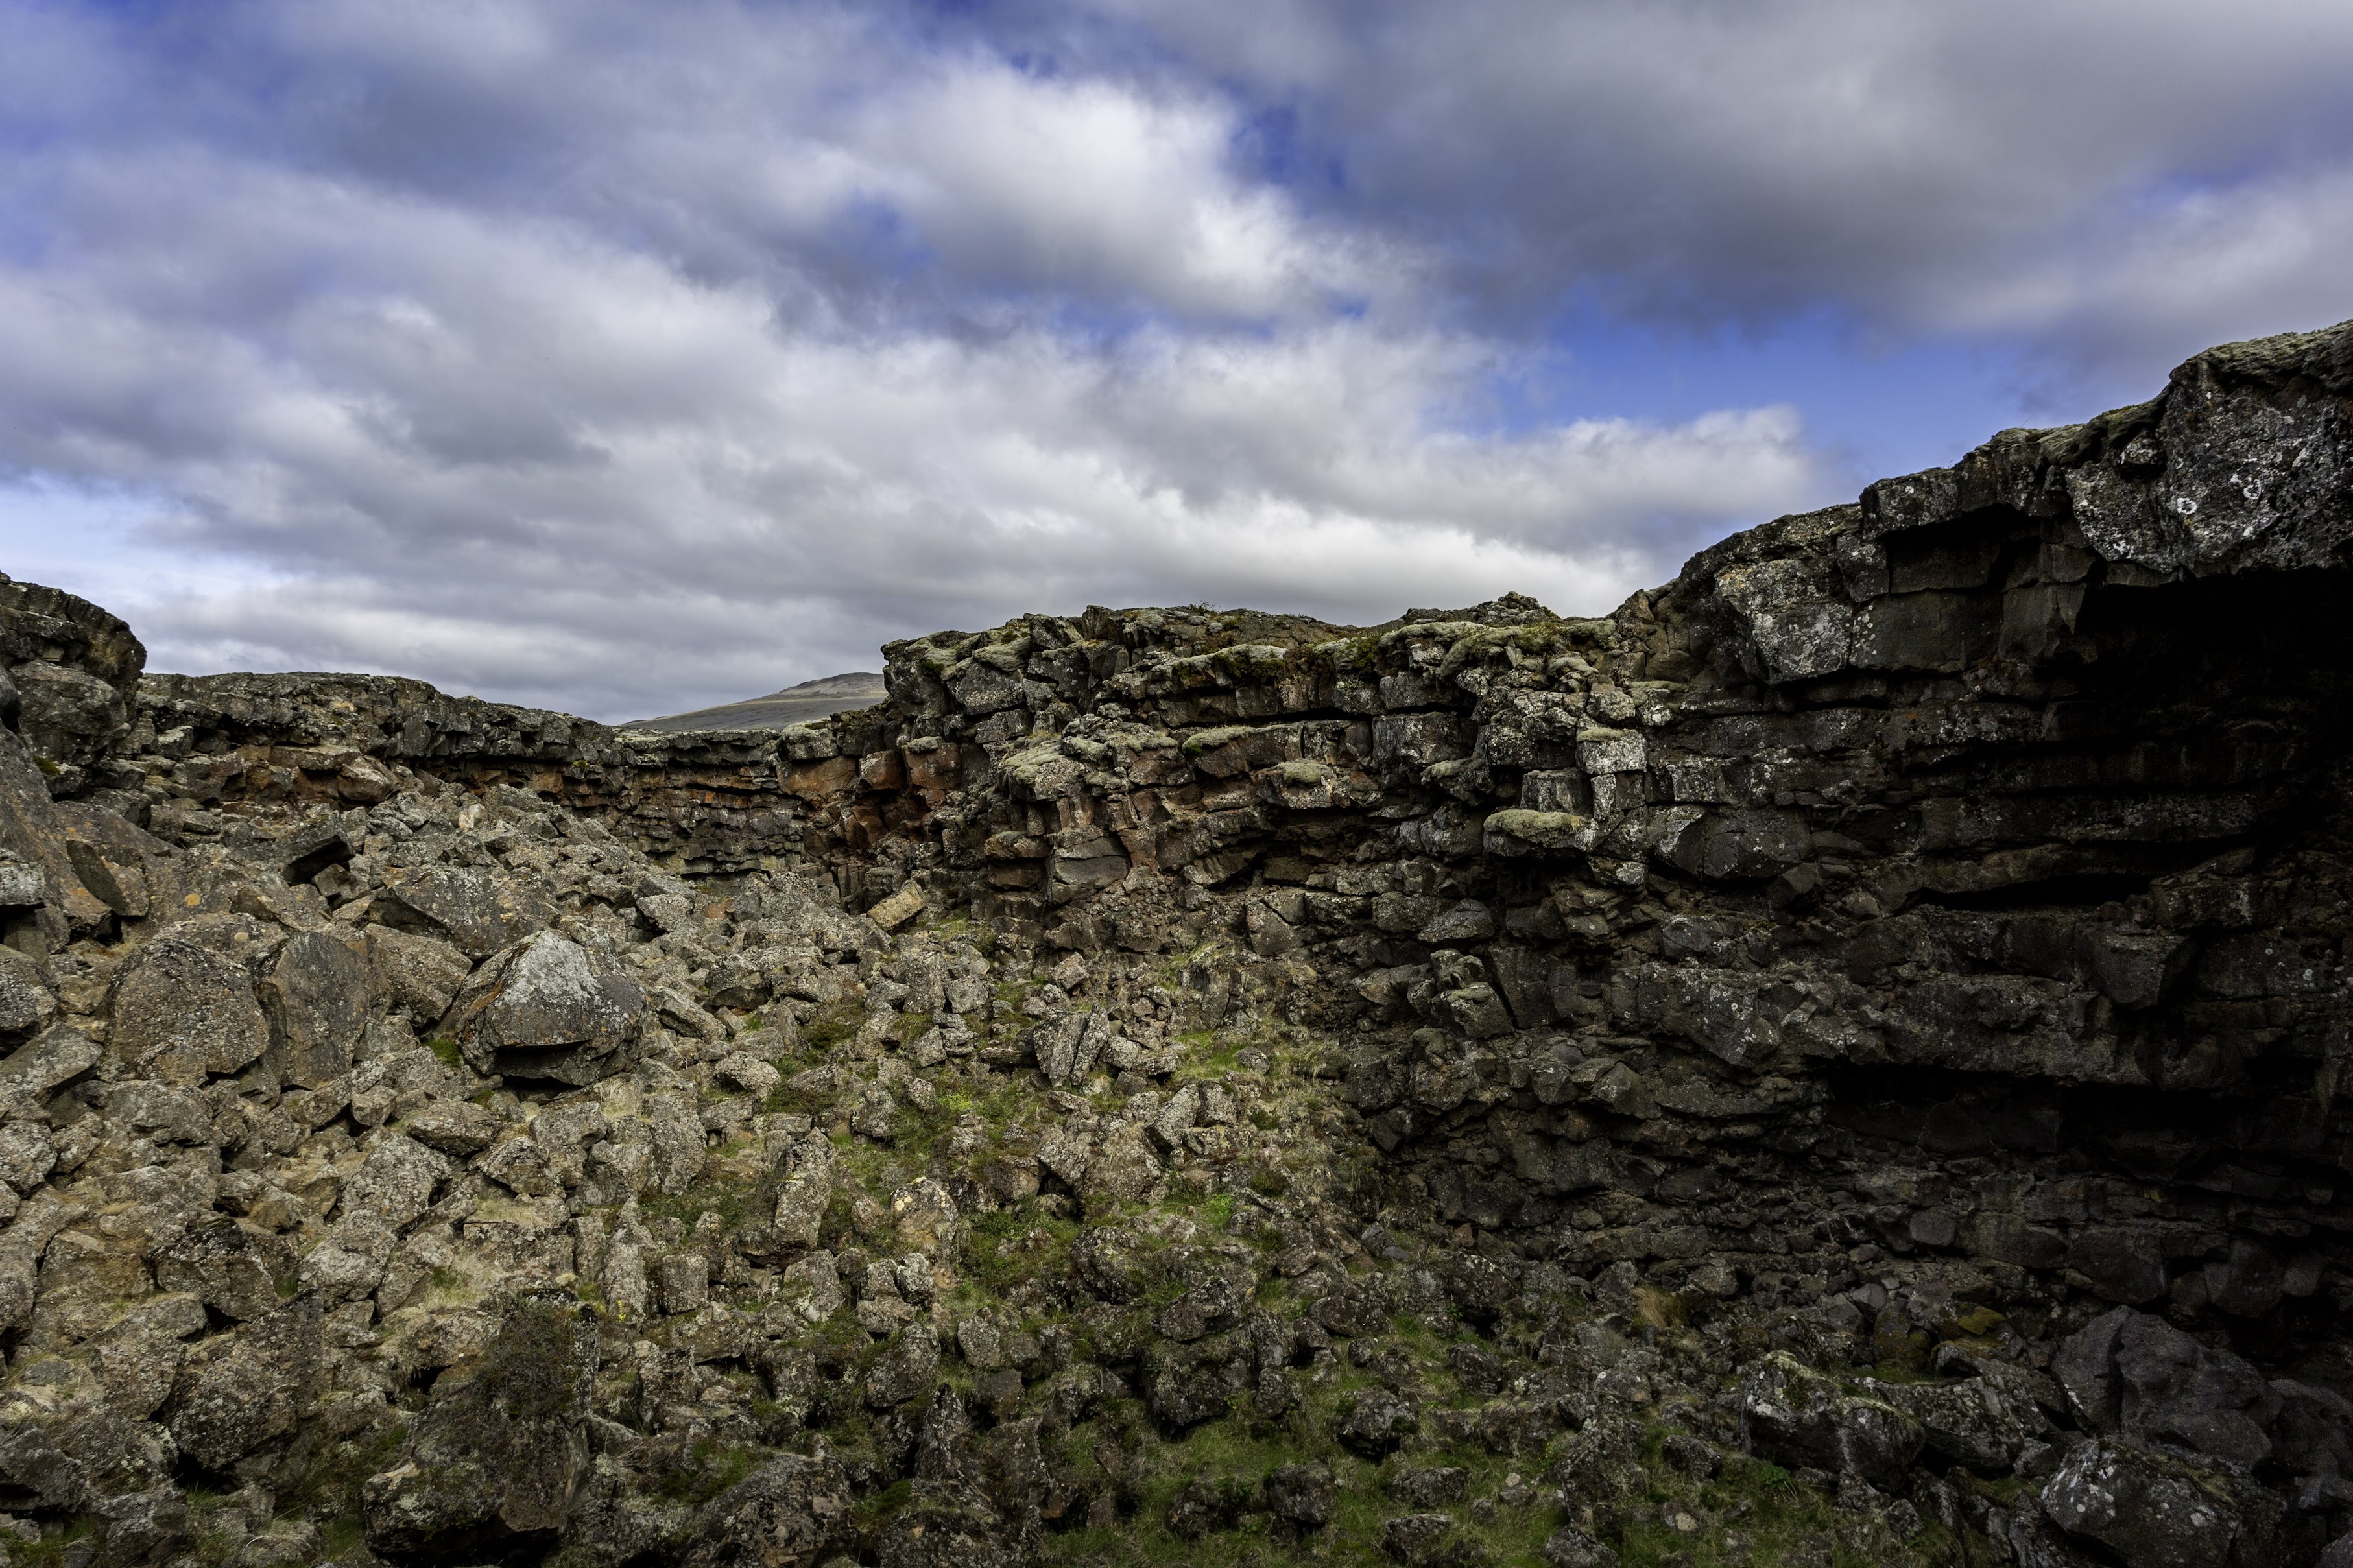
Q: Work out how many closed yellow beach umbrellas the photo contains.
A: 0